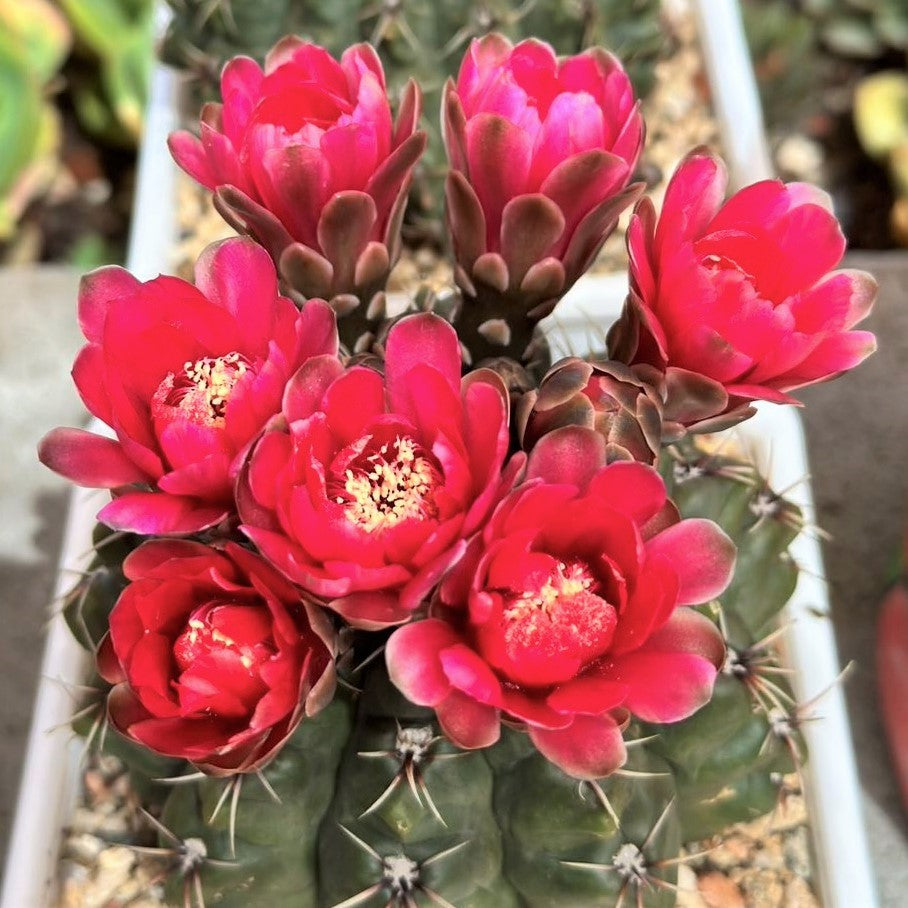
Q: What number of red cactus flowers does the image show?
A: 7